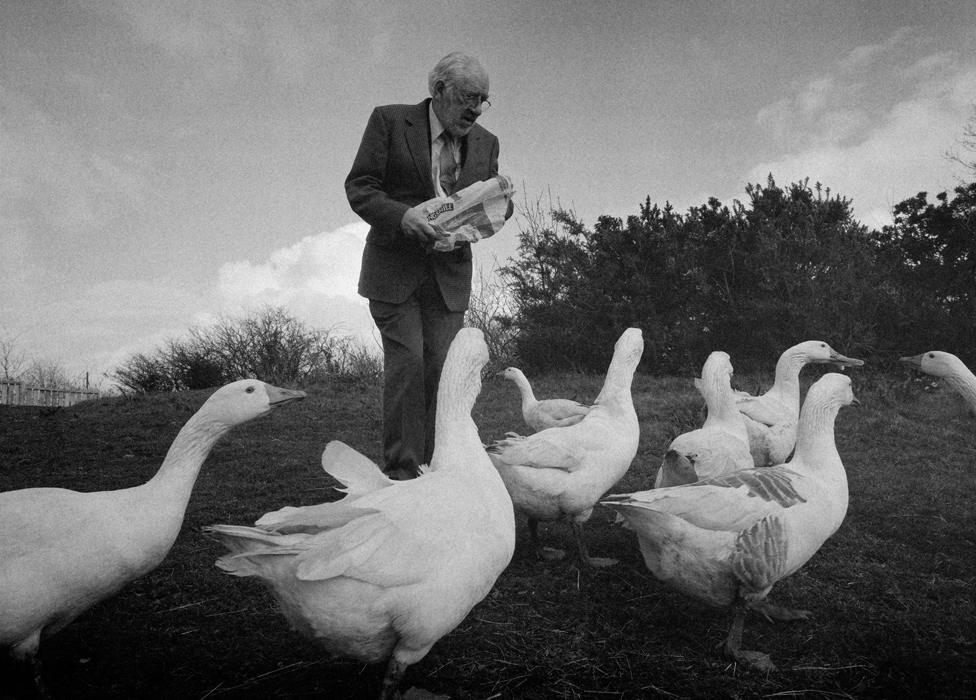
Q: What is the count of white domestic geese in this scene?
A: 8